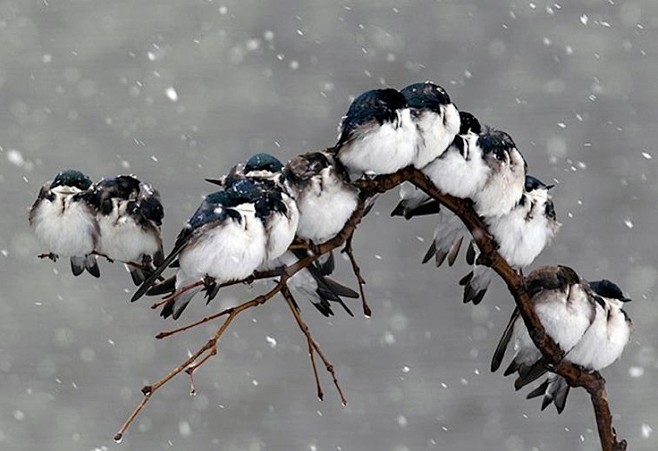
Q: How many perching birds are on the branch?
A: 13